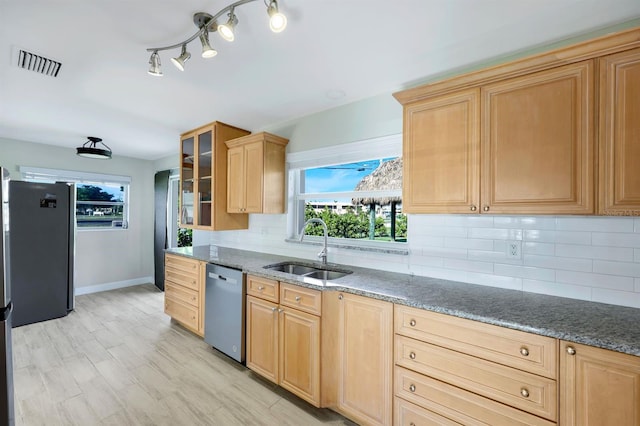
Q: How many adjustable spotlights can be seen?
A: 5